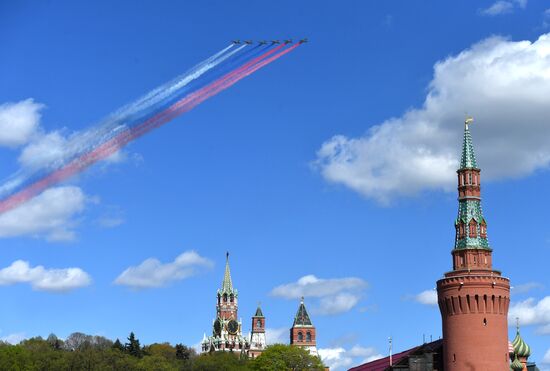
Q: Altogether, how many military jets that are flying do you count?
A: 6